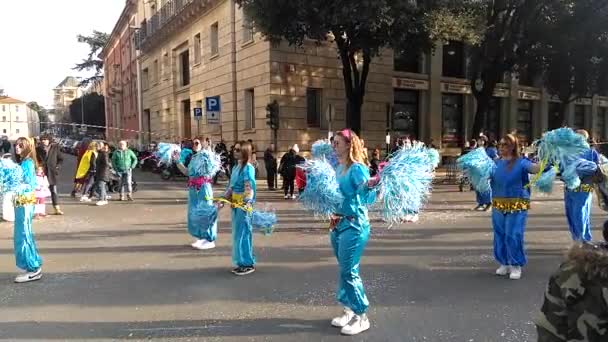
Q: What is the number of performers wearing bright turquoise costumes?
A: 4